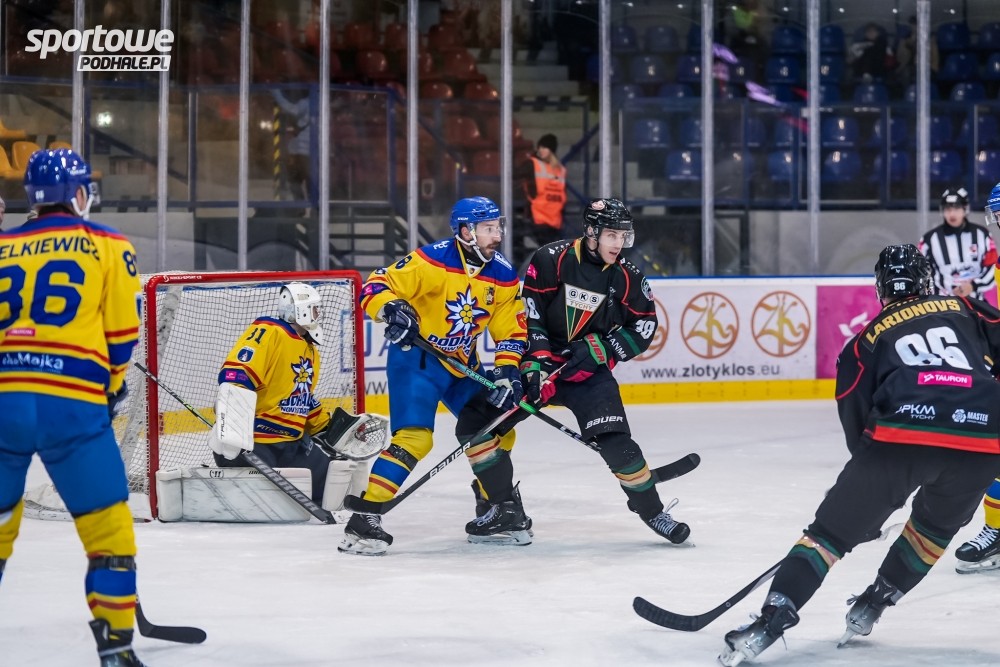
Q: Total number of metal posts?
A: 10